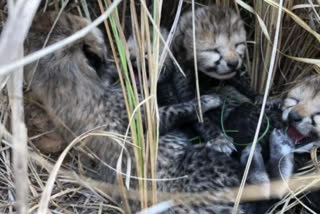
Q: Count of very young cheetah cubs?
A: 4